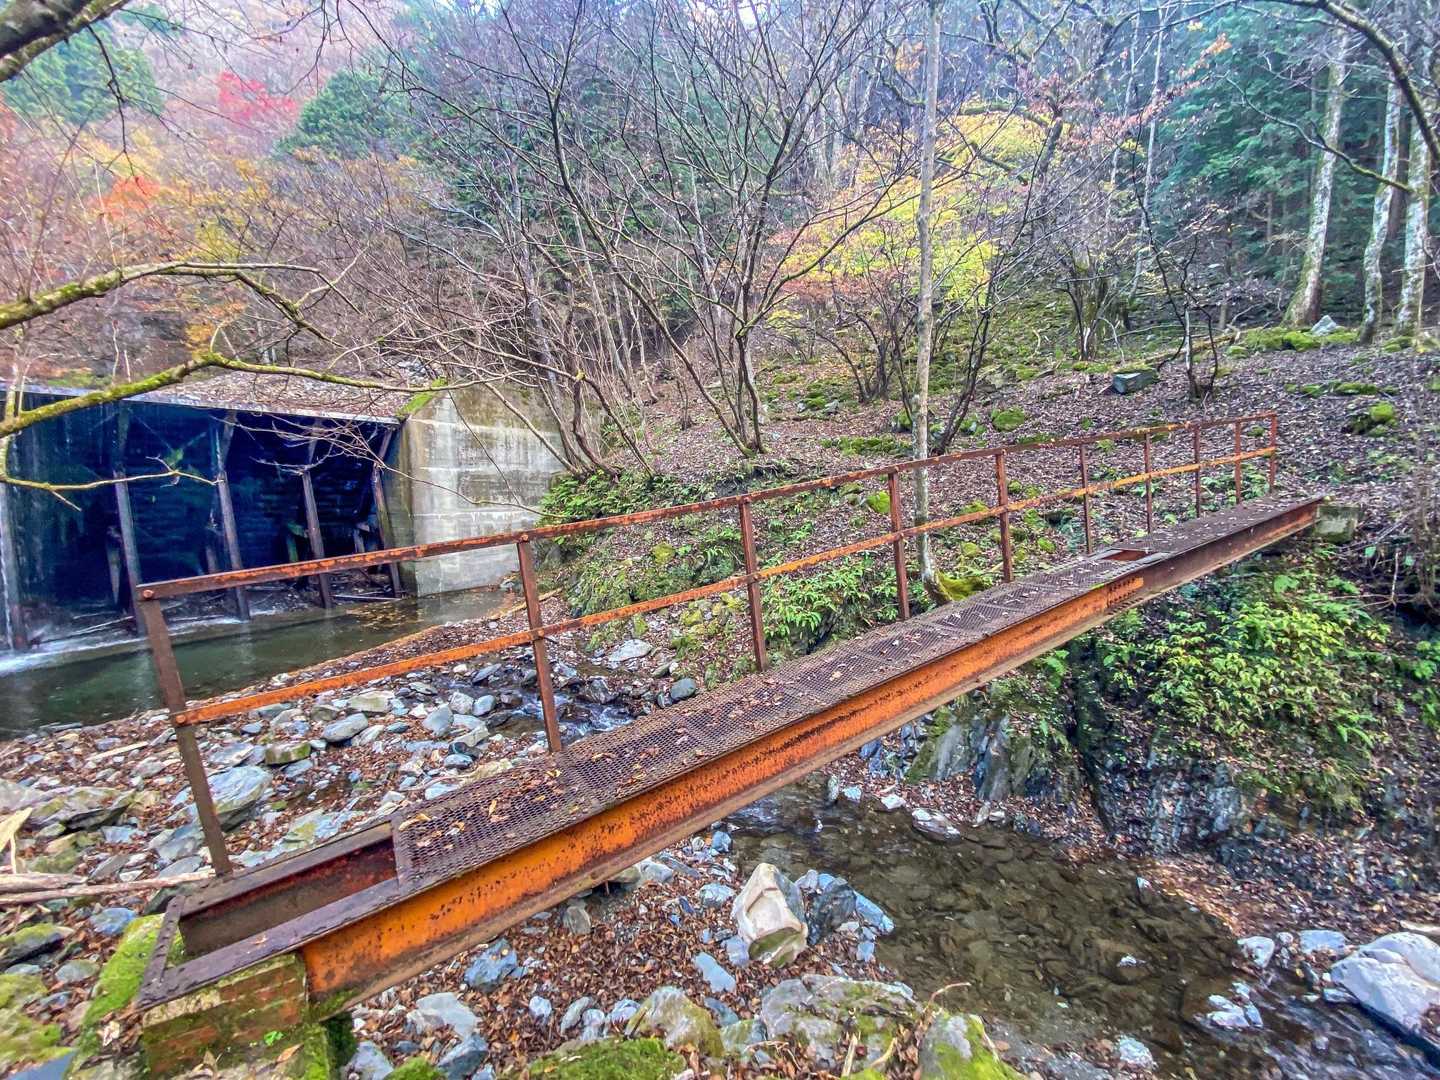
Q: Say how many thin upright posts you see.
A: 10